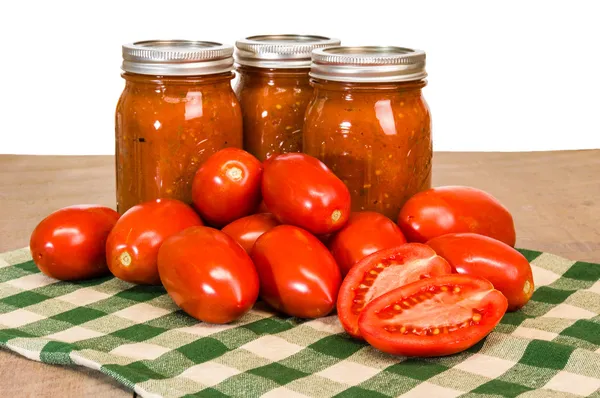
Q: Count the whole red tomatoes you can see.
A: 10